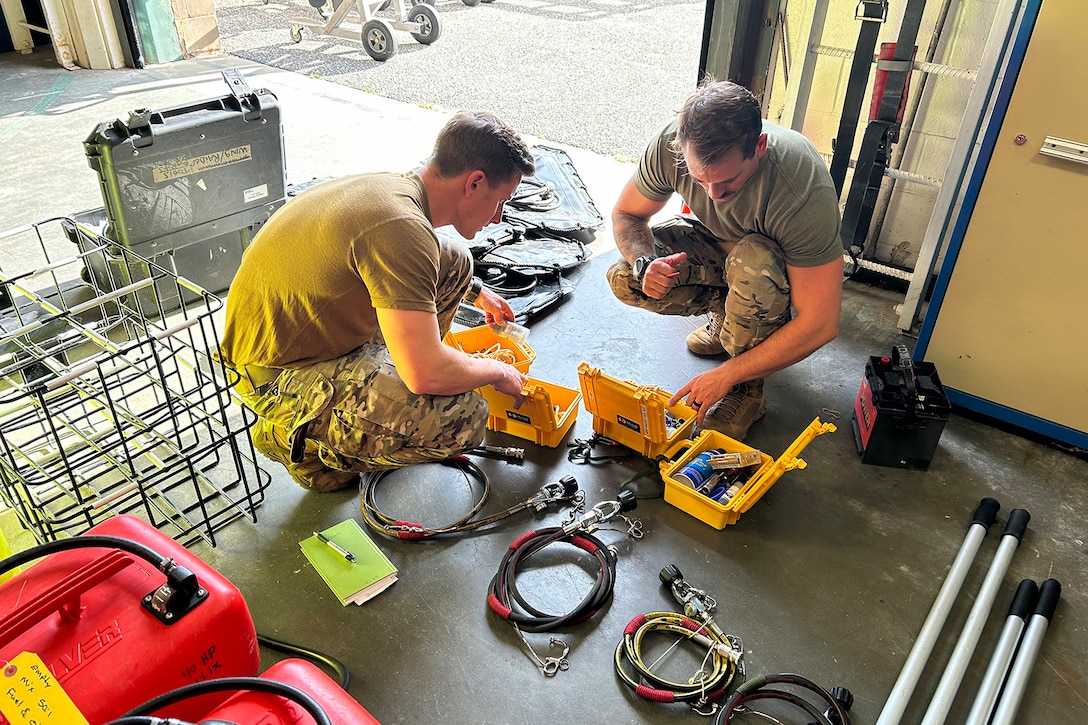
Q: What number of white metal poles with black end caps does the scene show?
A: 4